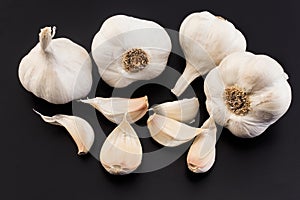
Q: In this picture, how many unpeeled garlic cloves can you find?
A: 6